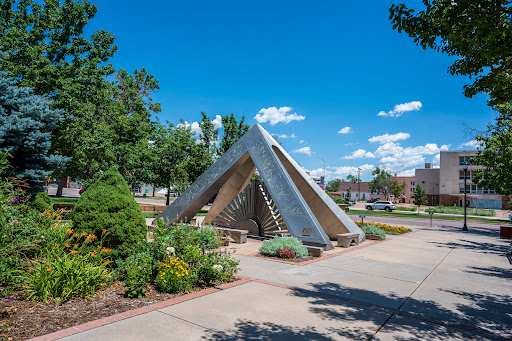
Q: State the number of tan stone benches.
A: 2